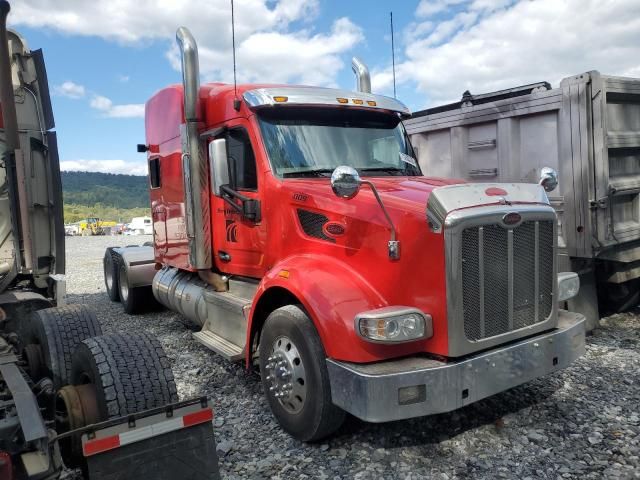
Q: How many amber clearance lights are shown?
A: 4